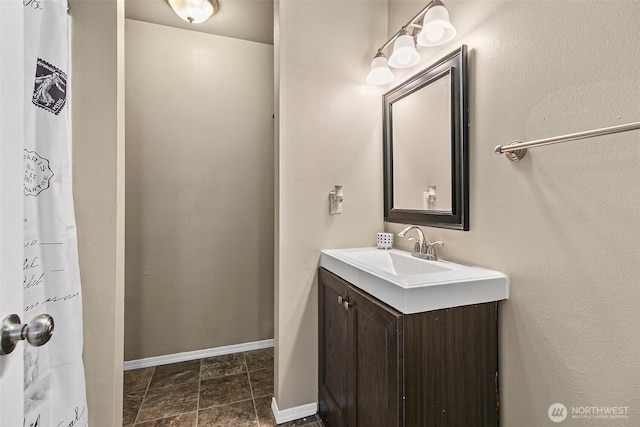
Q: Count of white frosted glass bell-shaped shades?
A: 3